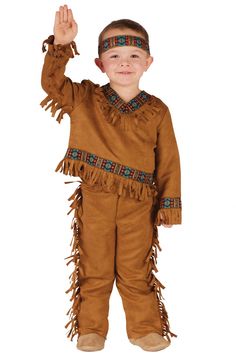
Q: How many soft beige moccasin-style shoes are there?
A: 2